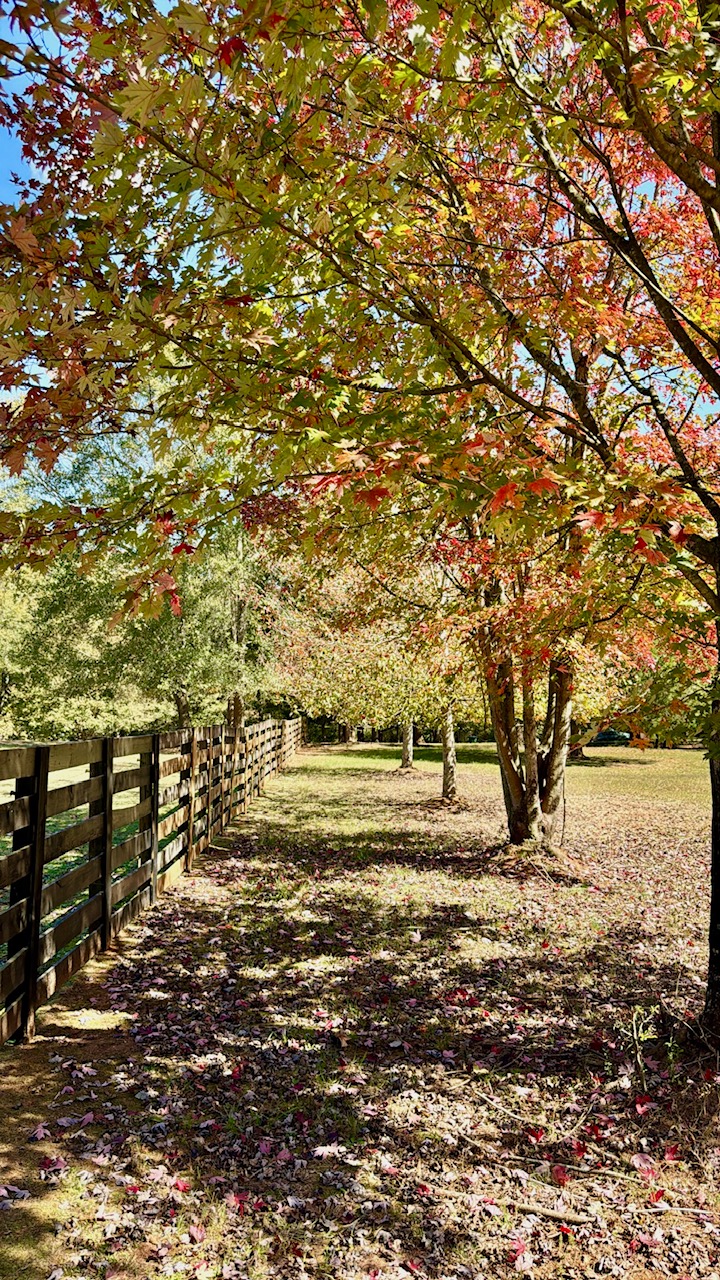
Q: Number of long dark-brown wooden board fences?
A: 1